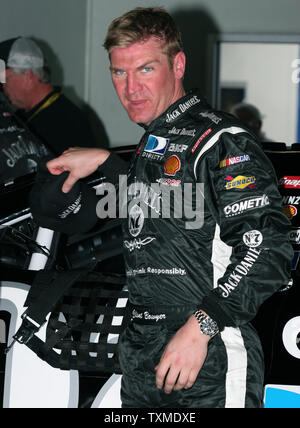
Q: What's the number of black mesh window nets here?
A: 1